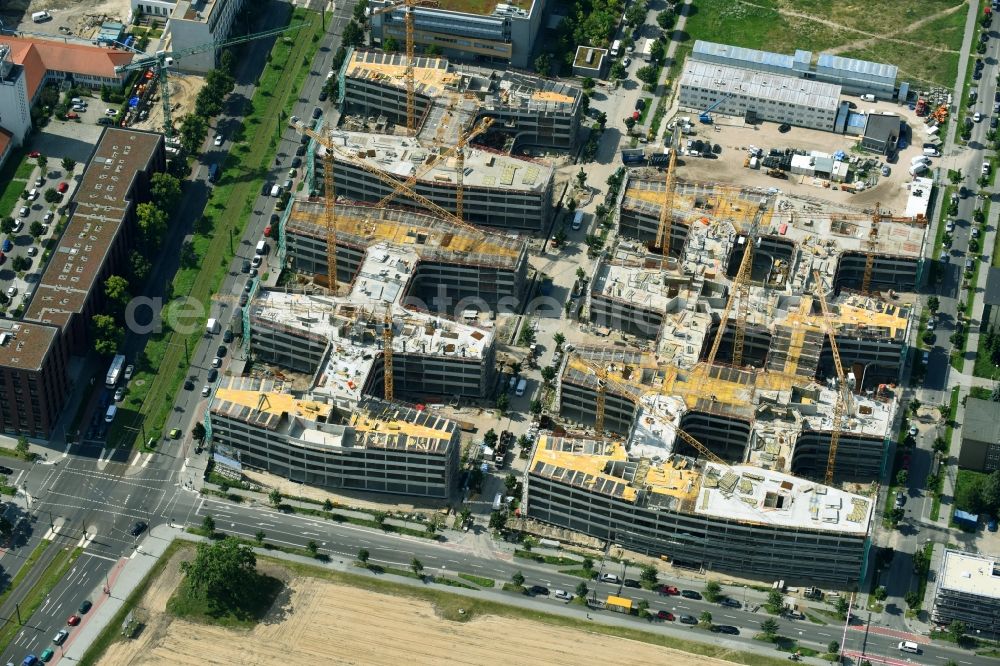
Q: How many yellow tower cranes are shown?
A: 9